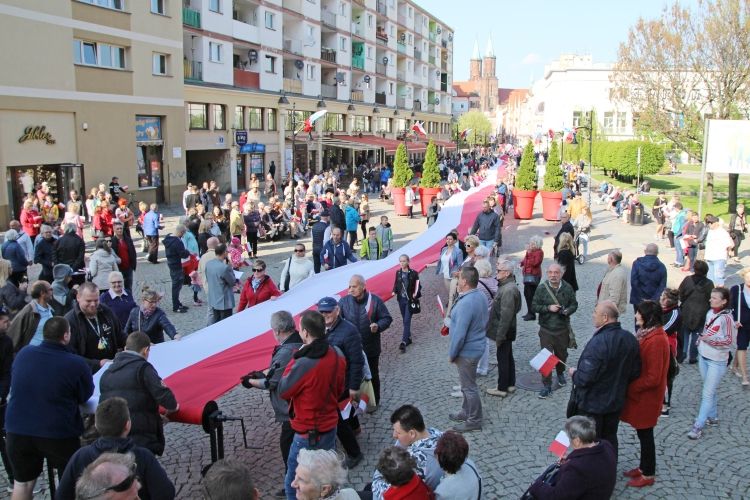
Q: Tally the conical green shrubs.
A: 4